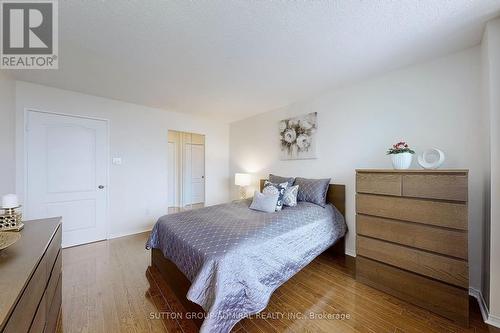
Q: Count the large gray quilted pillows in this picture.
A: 2